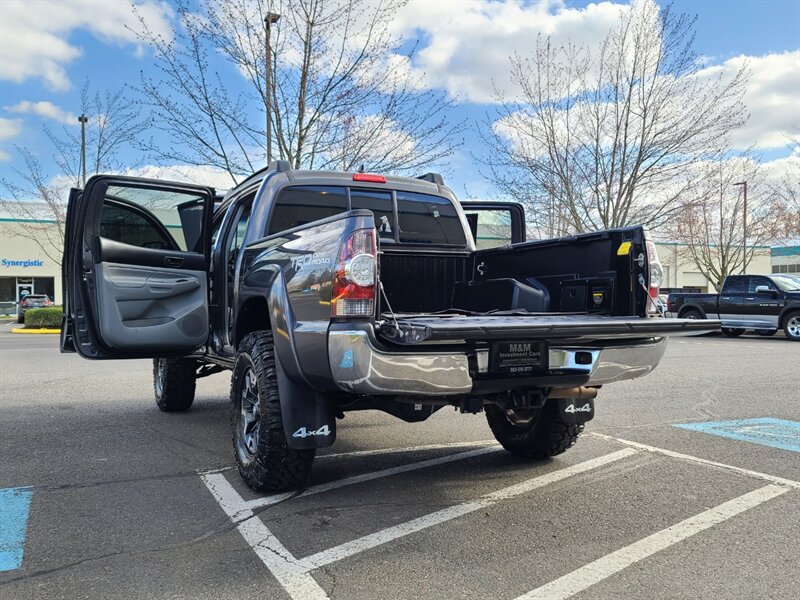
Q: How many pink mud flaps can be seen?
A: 0